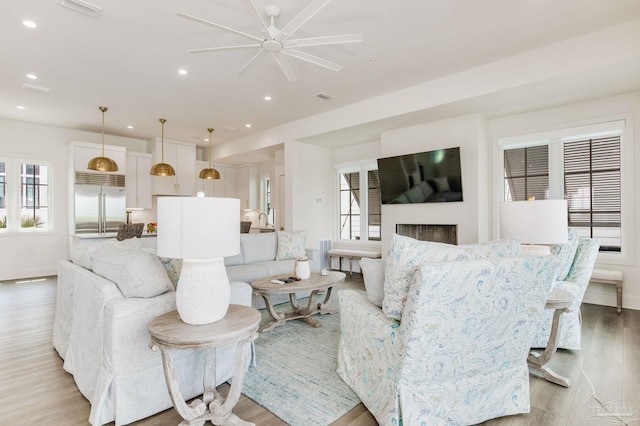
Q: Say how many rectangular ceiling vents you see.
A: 3